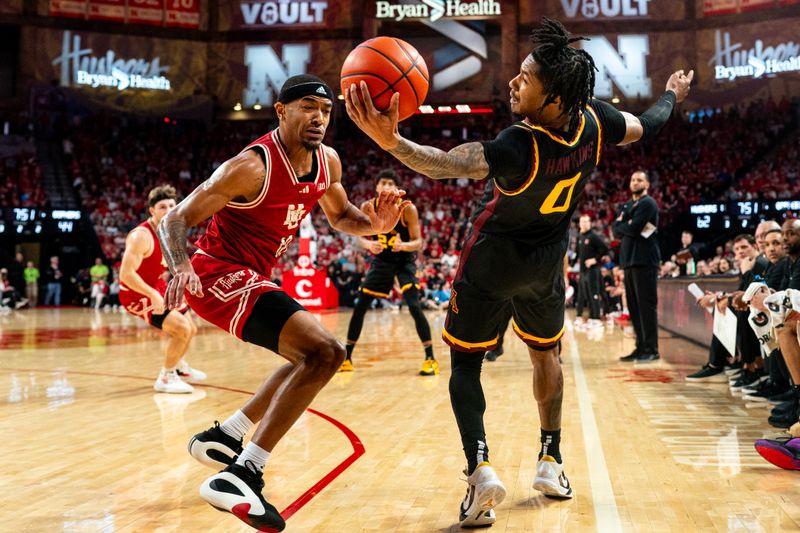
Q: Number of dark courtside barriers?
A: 1